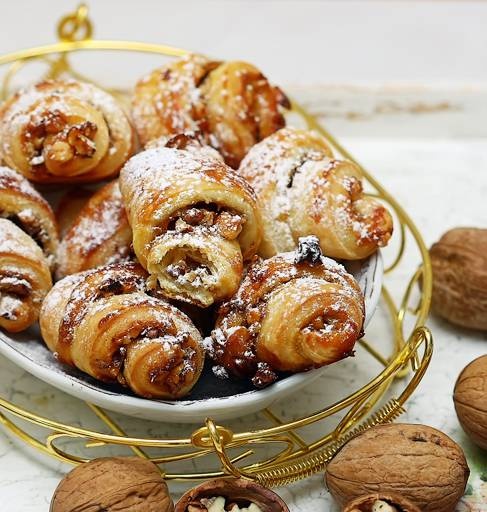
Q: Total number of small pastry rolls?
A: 8